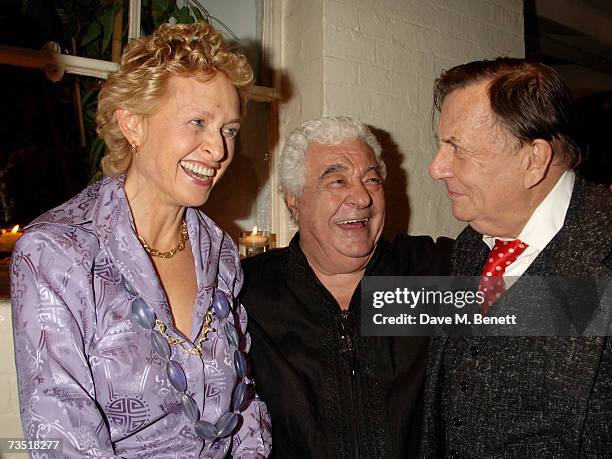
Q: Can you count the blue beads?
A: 11